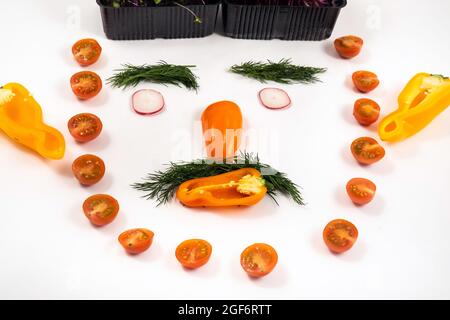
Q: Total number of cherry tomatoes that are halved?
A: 14